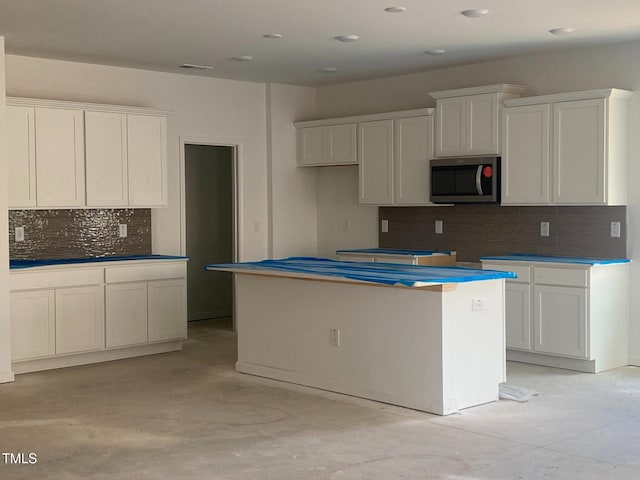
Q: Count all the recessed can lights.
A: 8